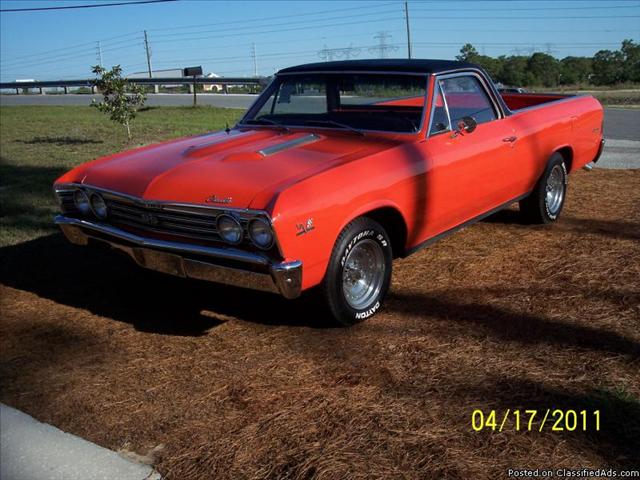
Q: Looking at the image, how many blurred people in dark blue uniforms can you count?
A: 0